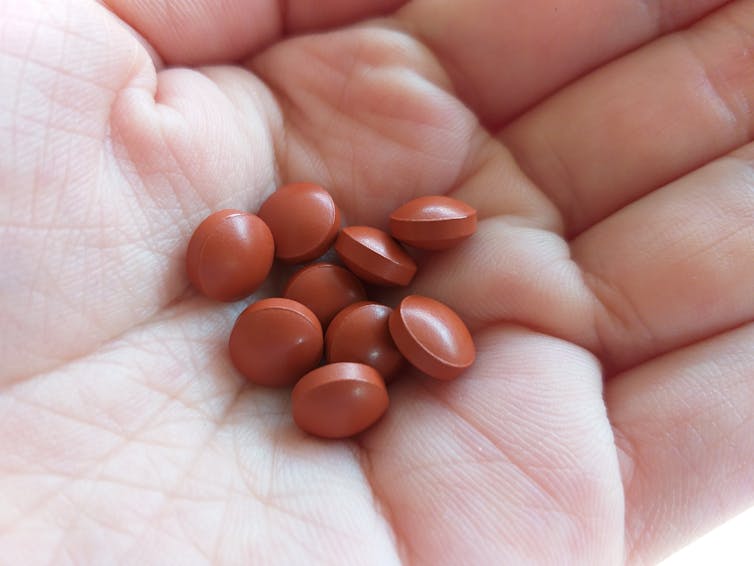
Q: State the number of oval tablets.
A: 9